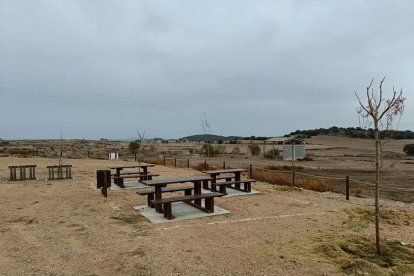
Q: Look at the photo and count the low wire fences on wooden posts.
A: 1